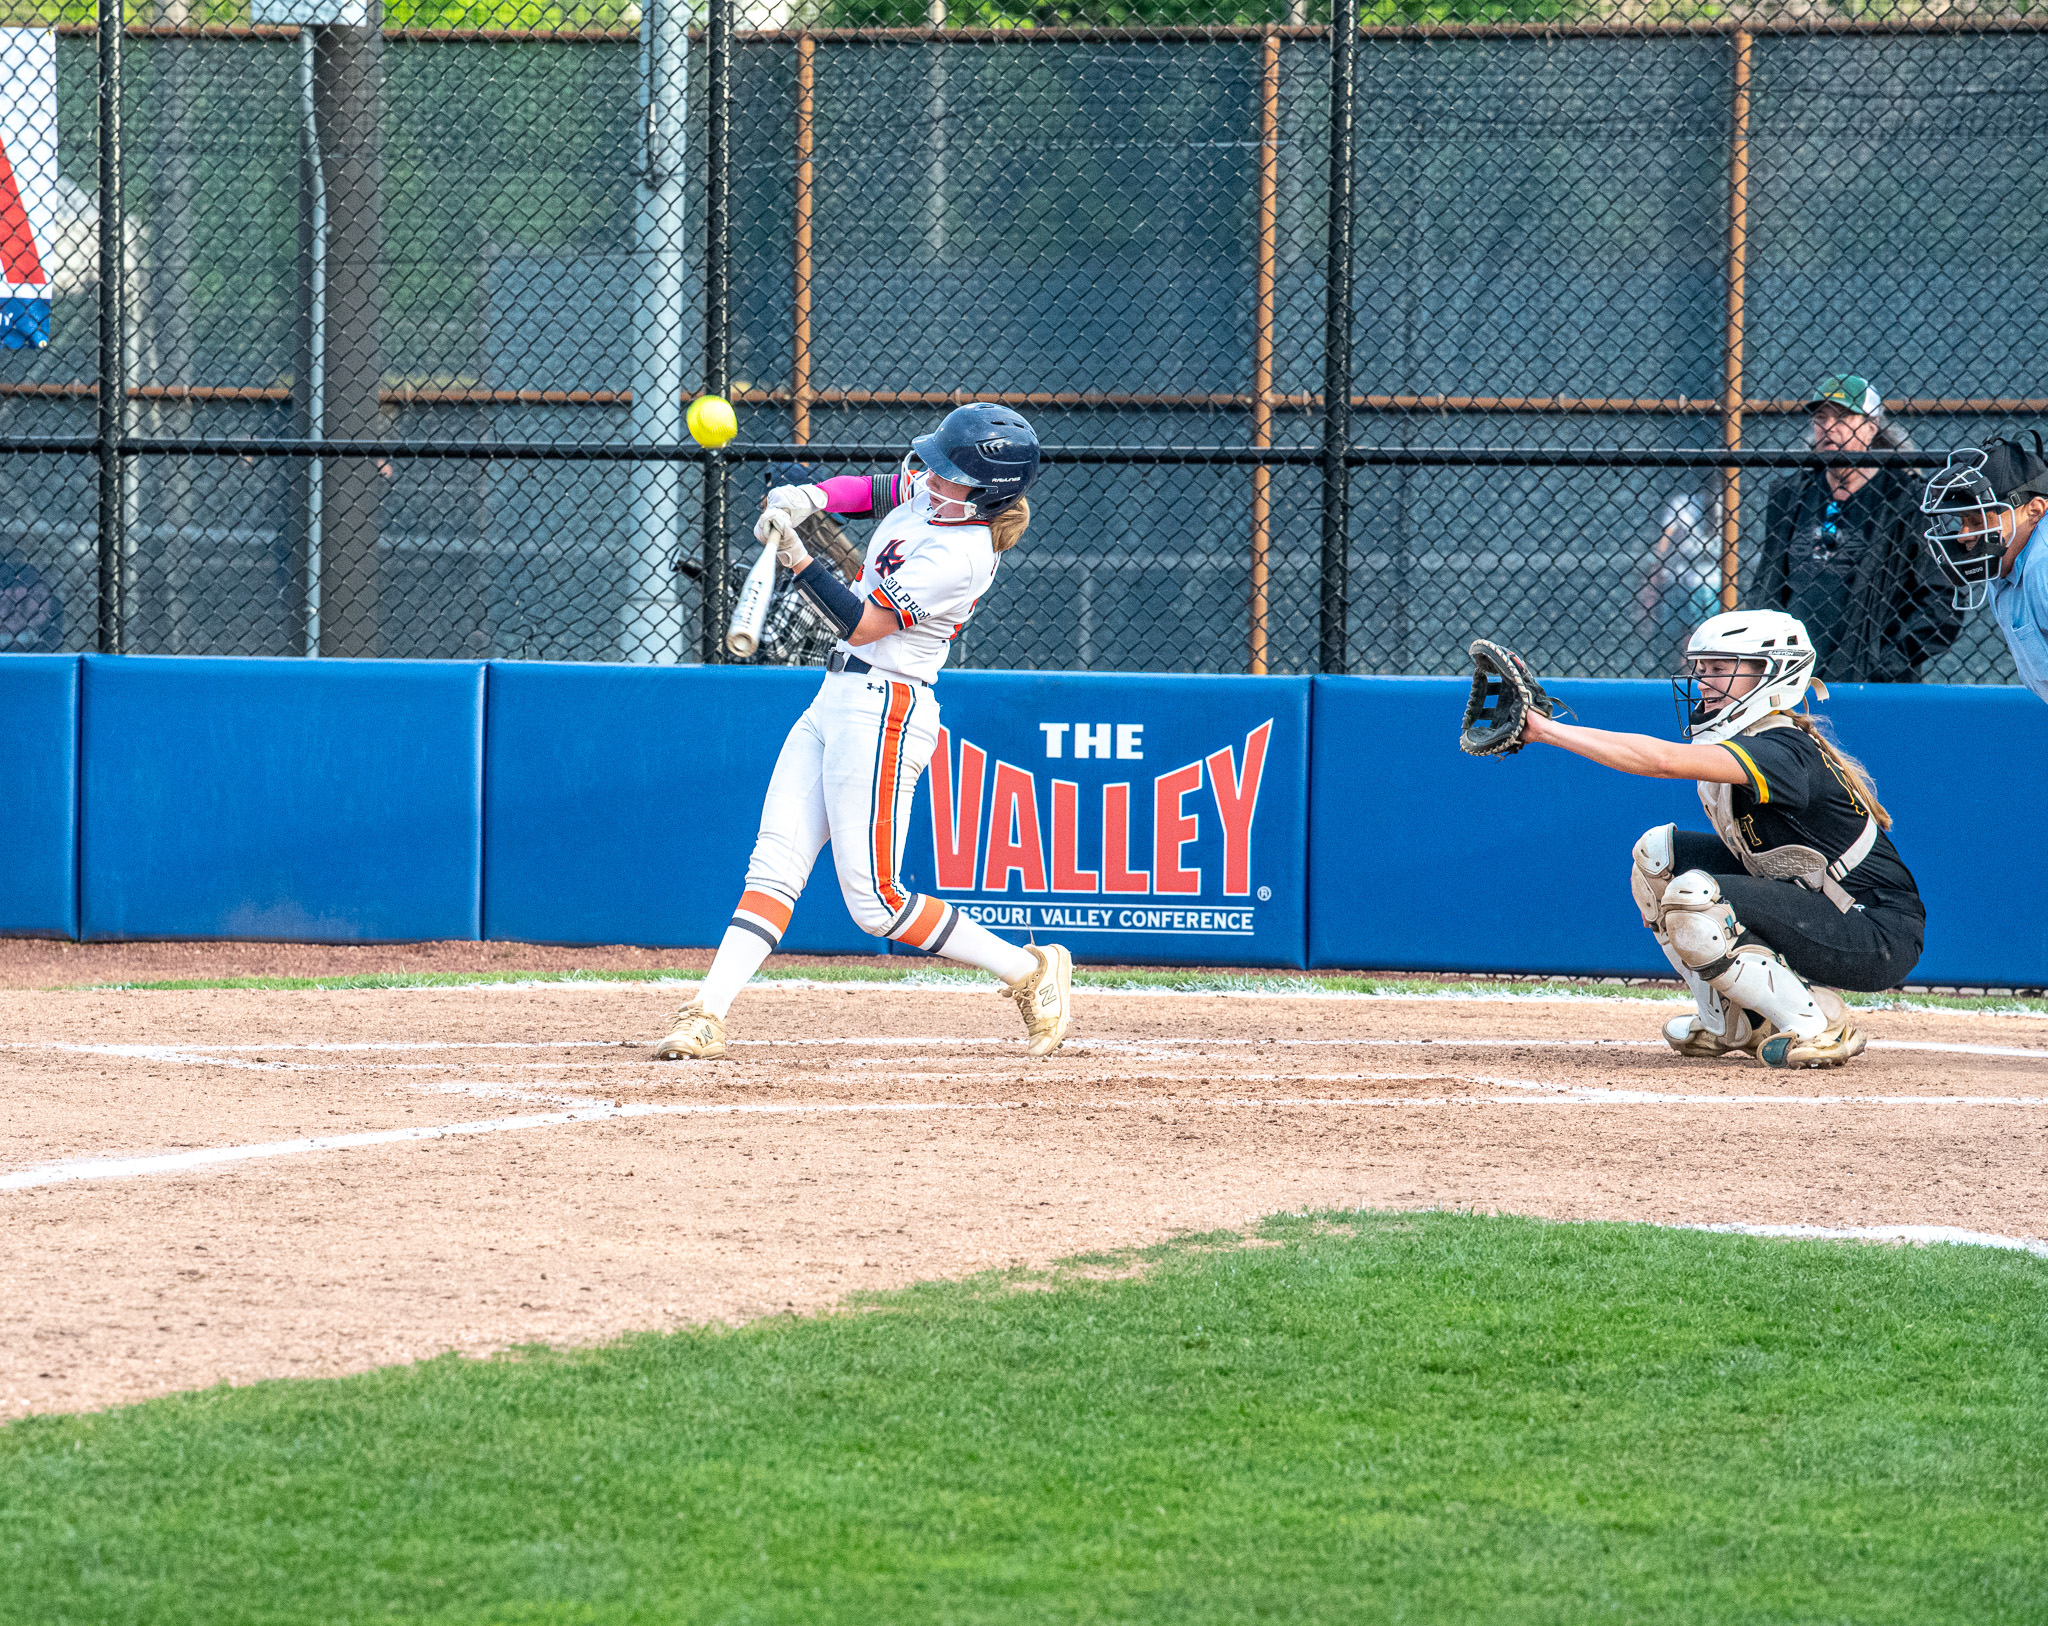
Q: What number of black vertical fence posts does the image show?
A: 3